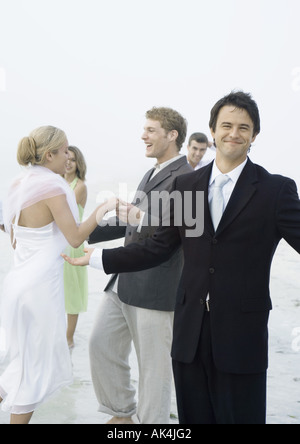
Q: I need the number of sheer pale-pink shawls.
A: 1